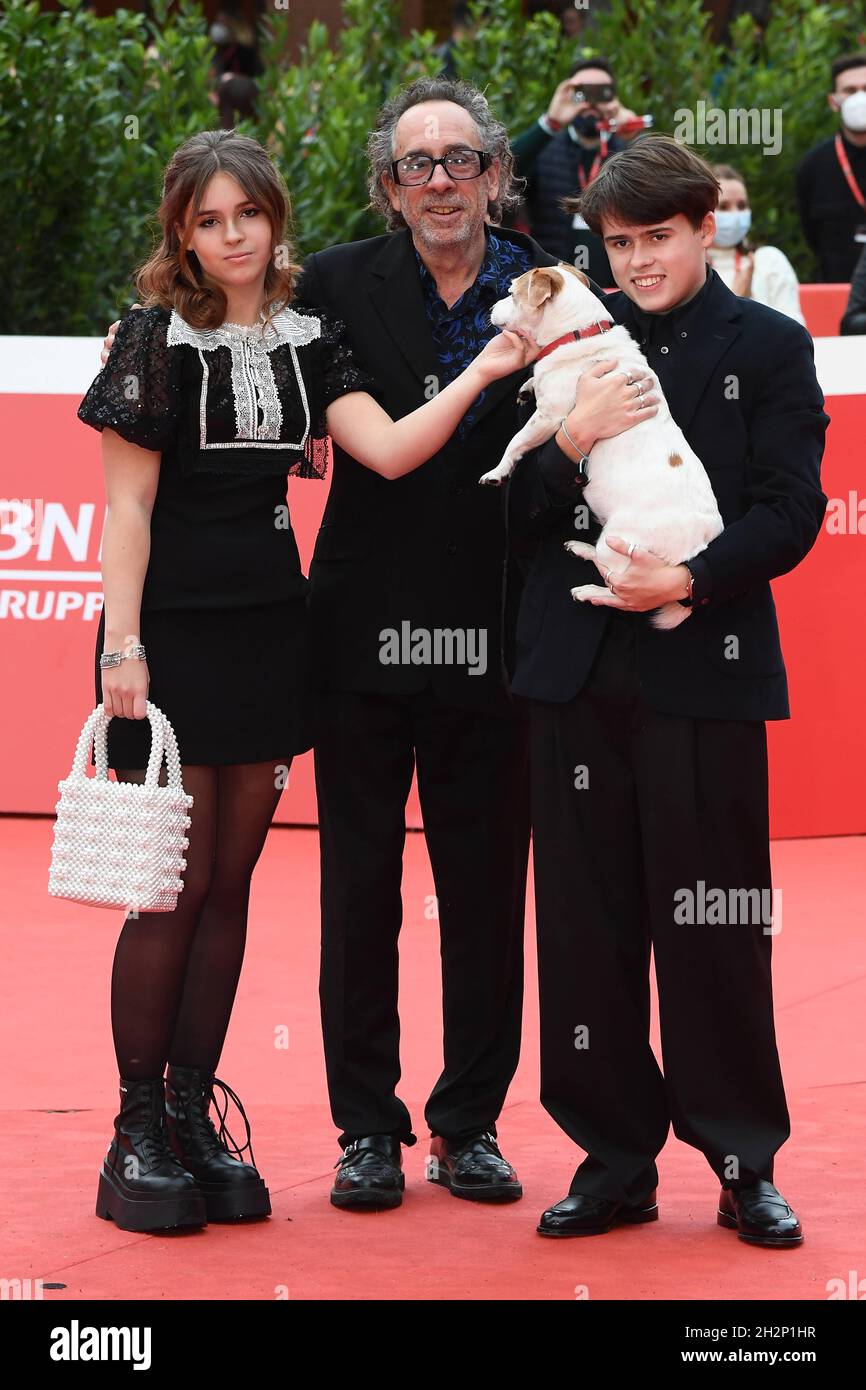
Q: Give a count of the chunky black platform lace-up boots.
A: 2